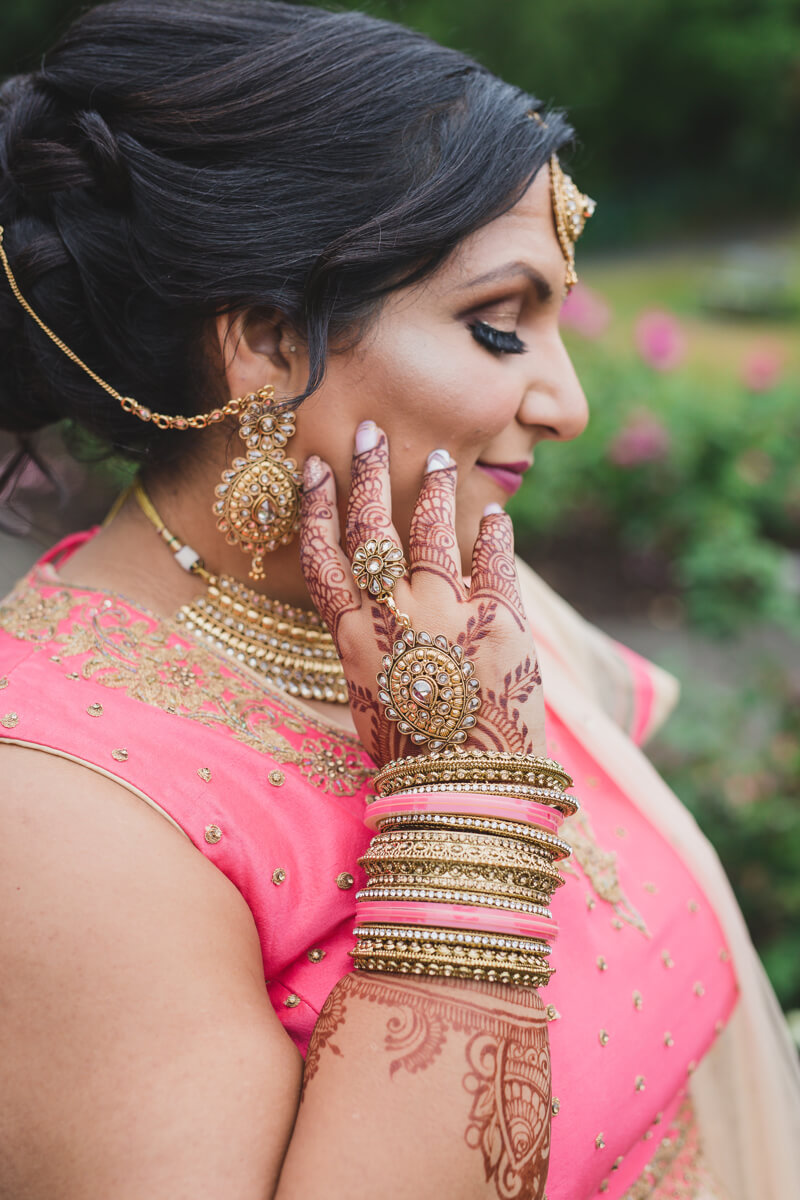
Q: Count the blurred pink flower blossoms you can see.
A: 4